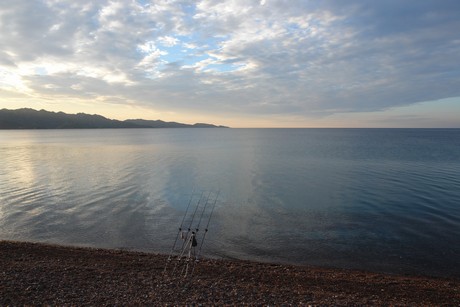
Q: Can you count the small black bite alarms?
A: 4